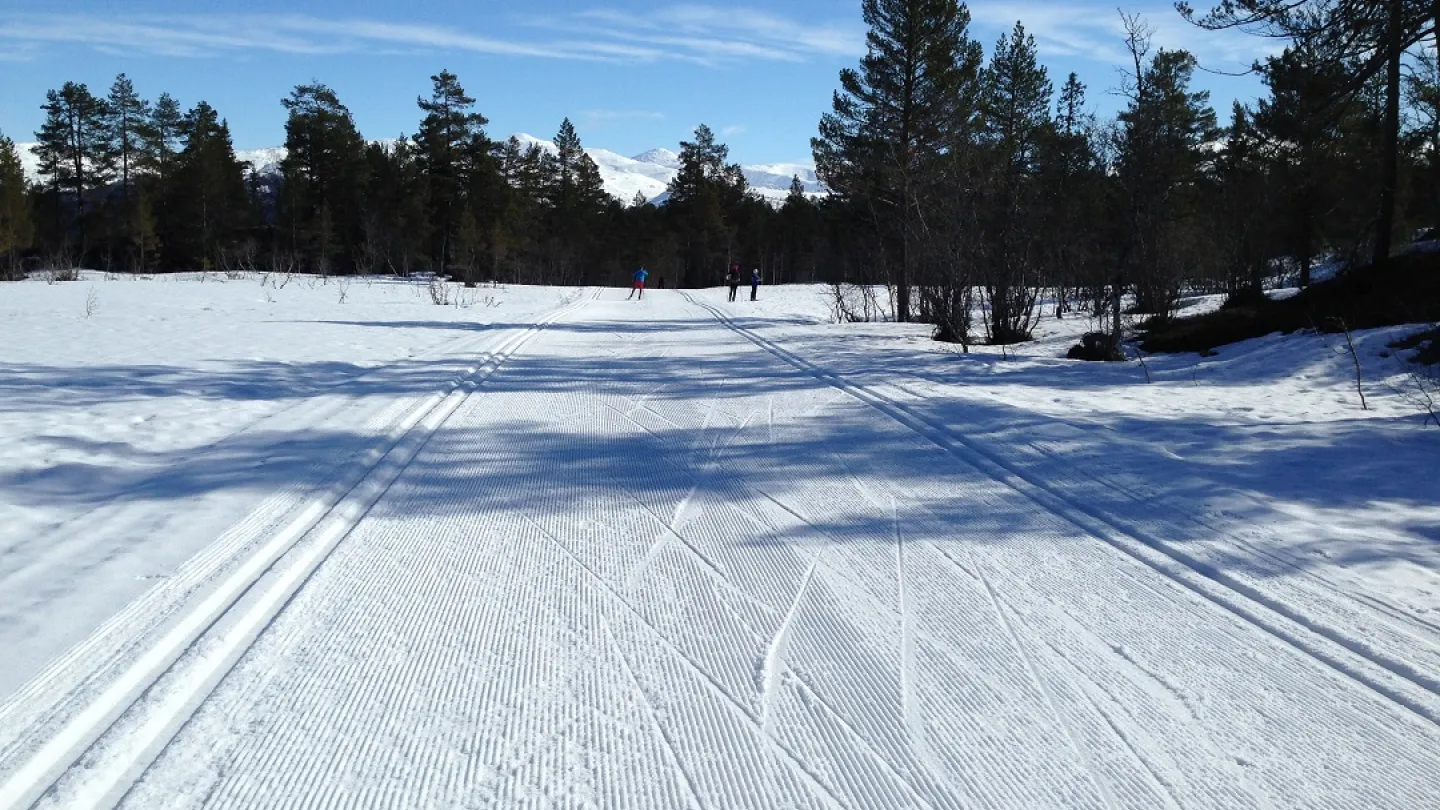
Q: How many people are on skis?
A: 3